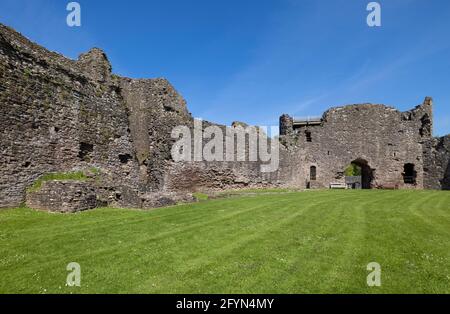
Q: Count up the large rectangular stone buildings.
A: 1